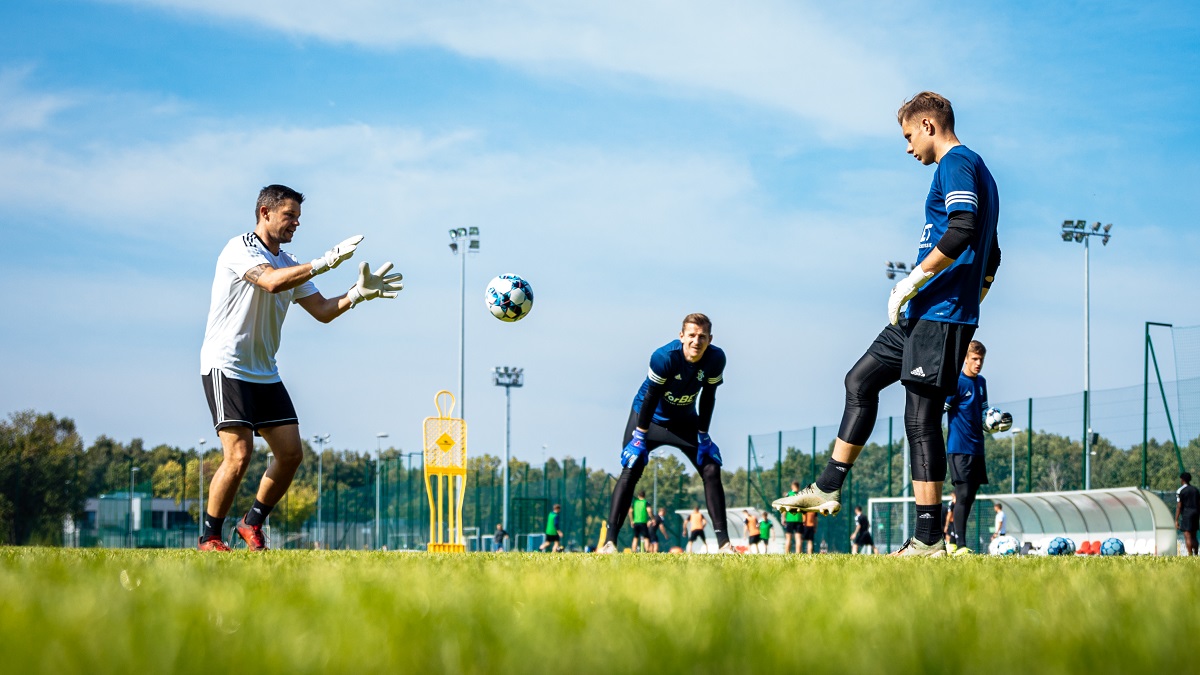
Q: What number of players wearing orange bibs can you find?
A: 3